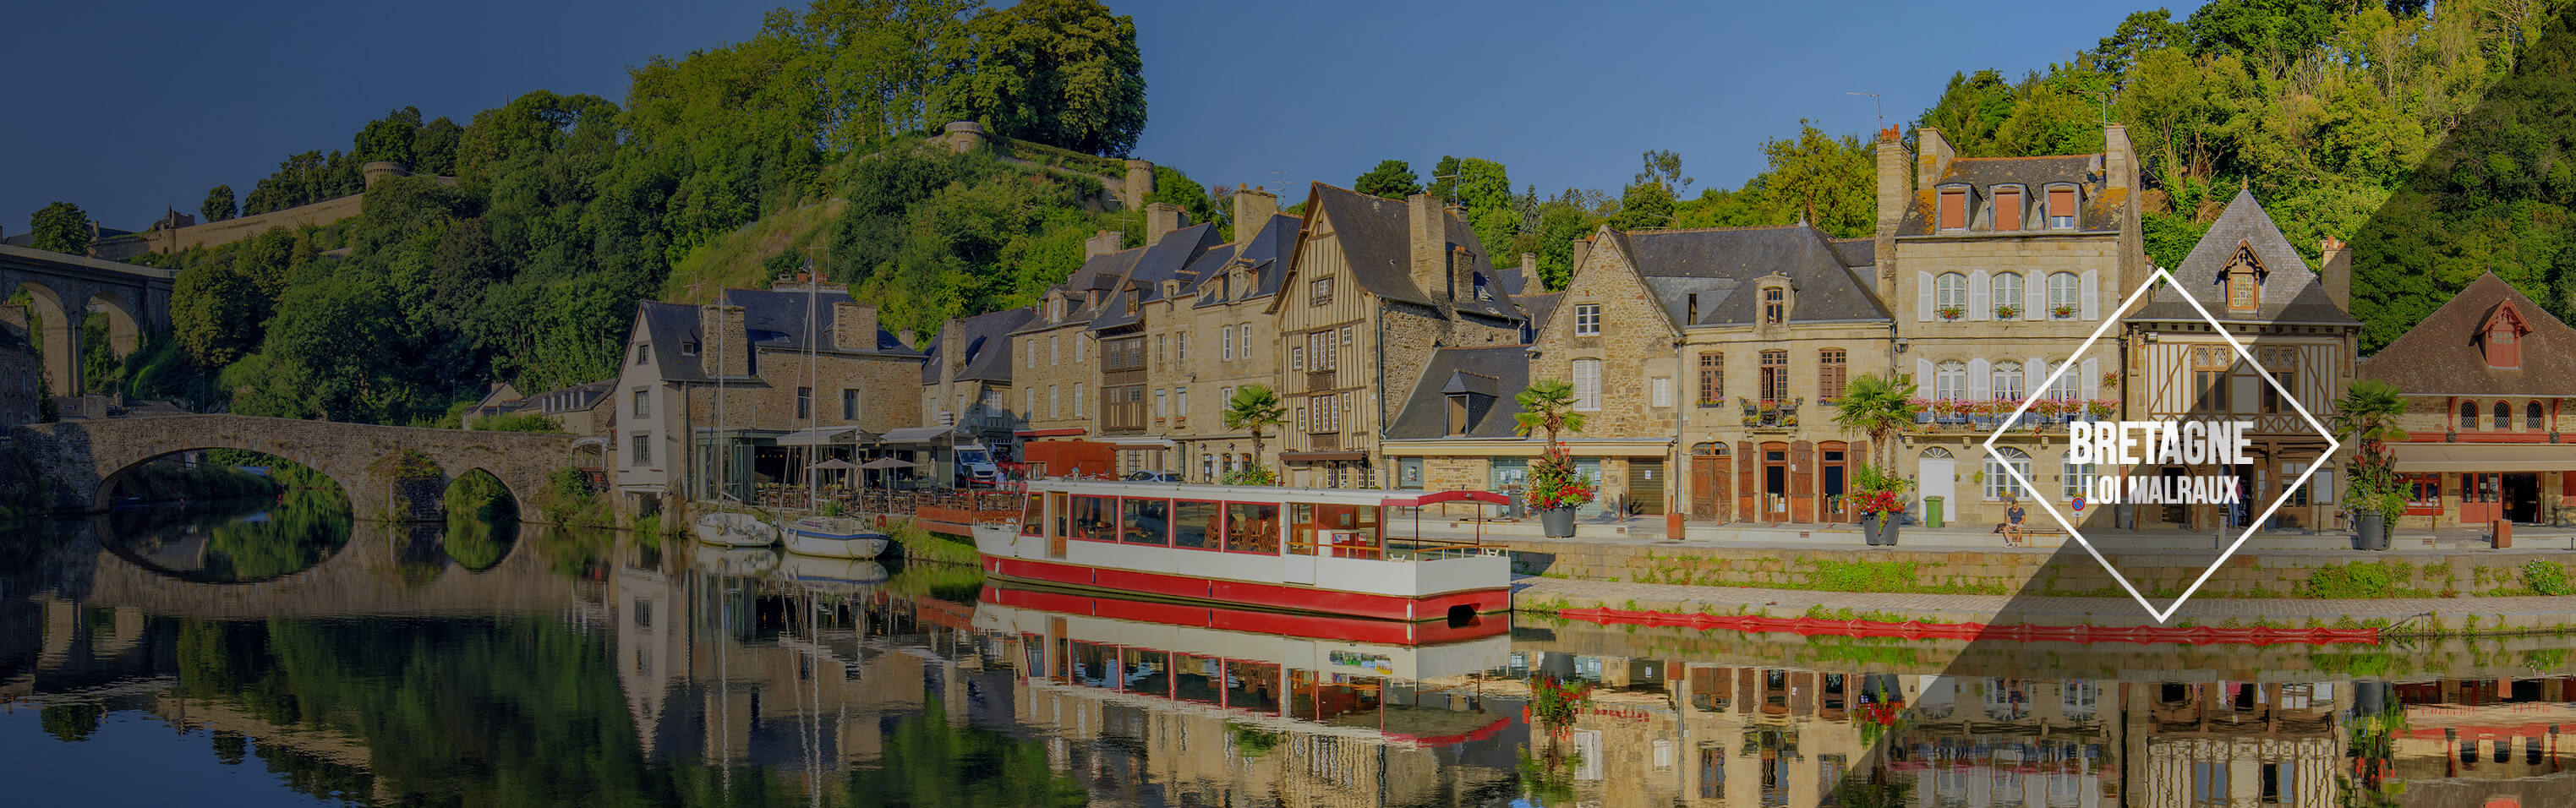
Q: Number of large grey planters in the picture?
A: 3